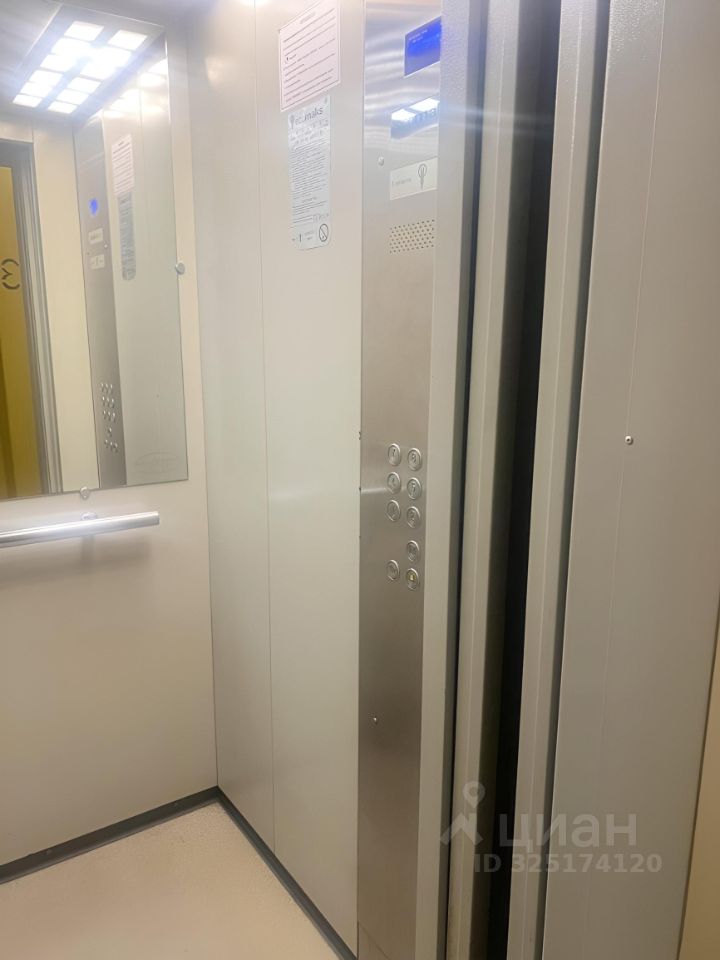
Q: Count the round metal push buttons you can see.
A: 9